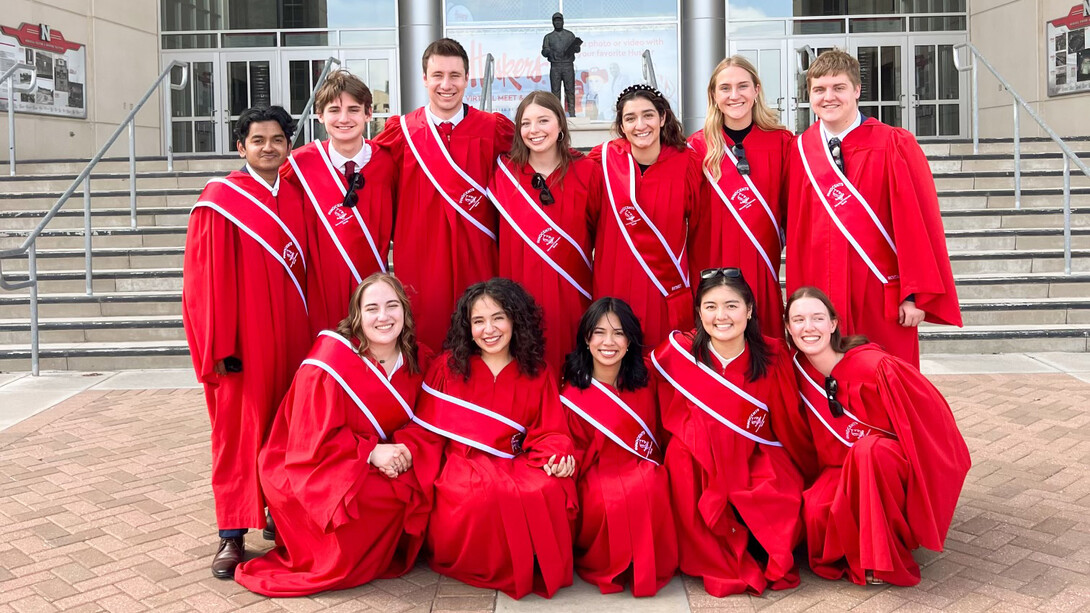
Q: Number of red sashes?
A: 12